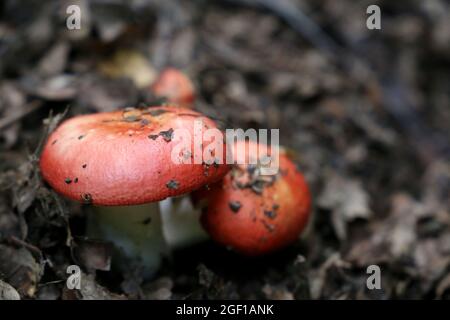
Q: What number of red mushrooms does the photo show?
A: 3